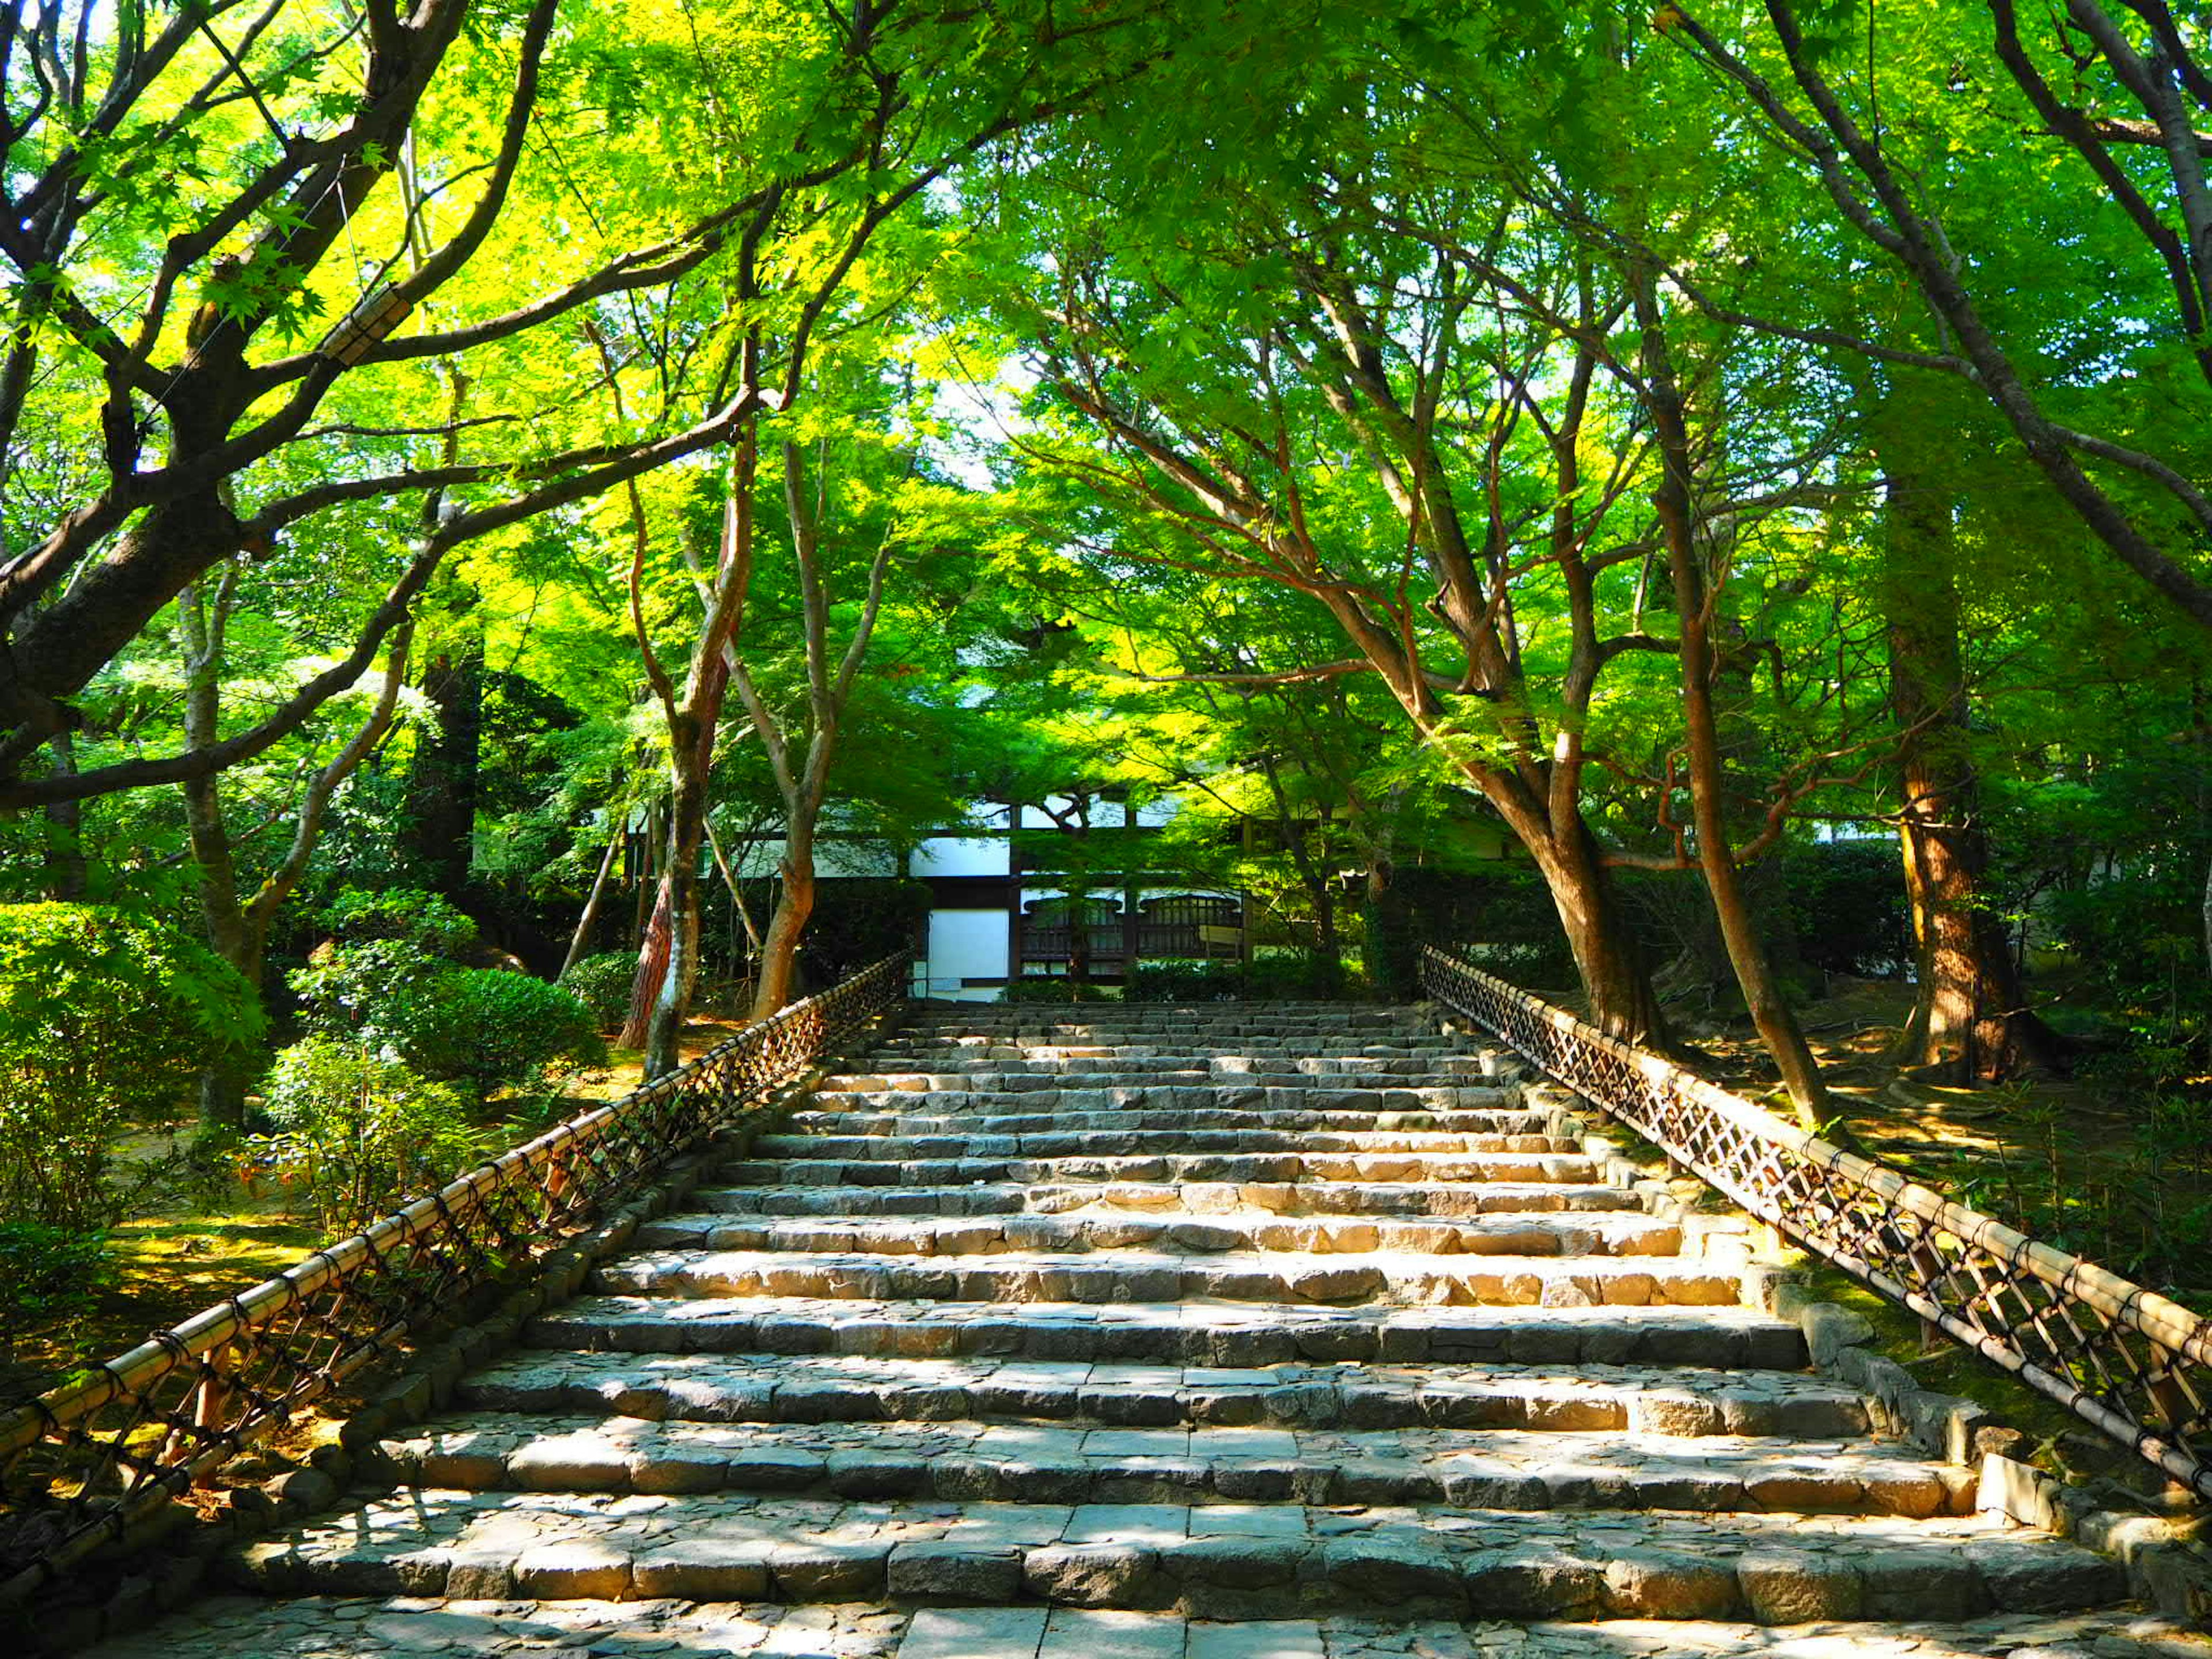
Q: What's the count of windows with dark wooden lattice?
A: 2